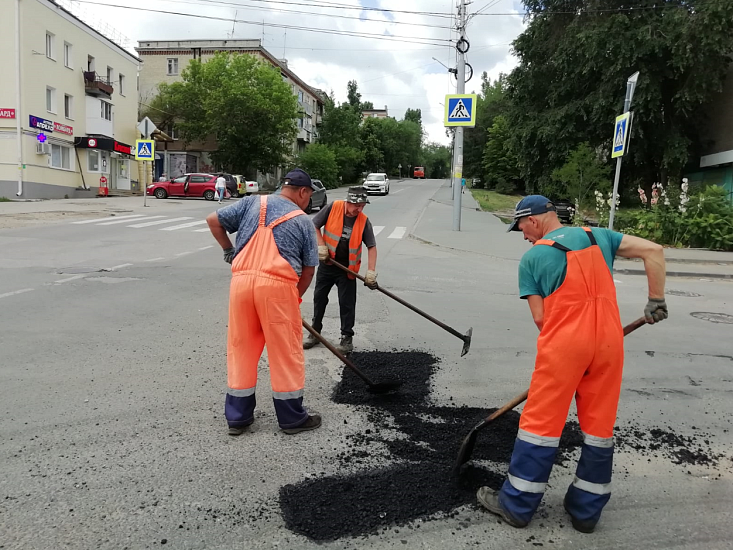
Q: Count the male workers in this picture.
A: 3